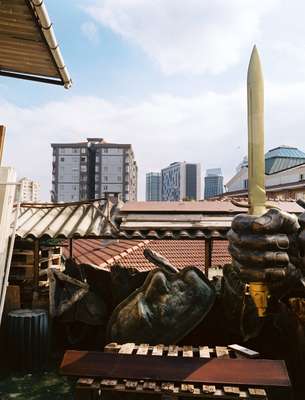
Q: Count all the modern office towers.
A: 3